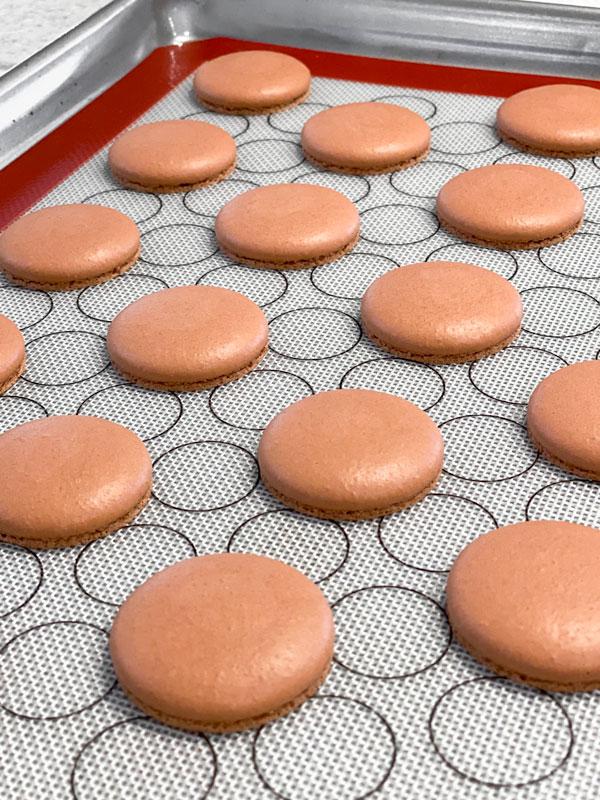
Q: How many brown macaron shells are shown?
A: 15